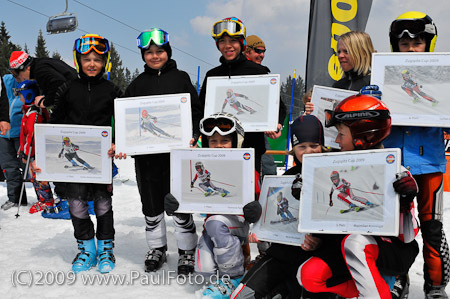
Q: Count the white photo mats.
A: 8